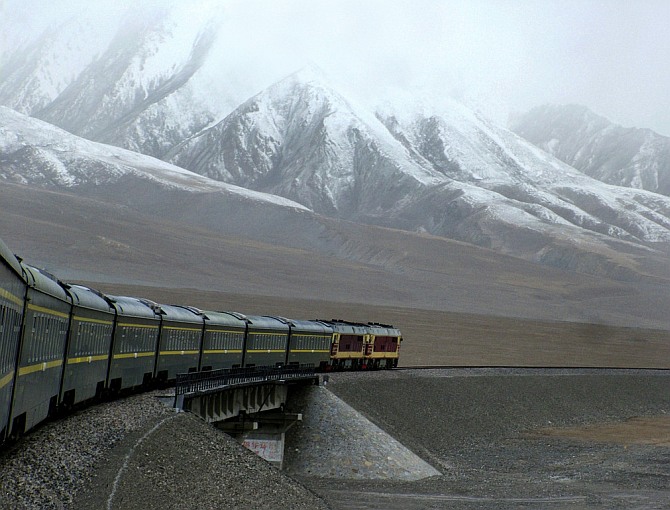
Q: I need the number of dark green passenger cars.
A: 8